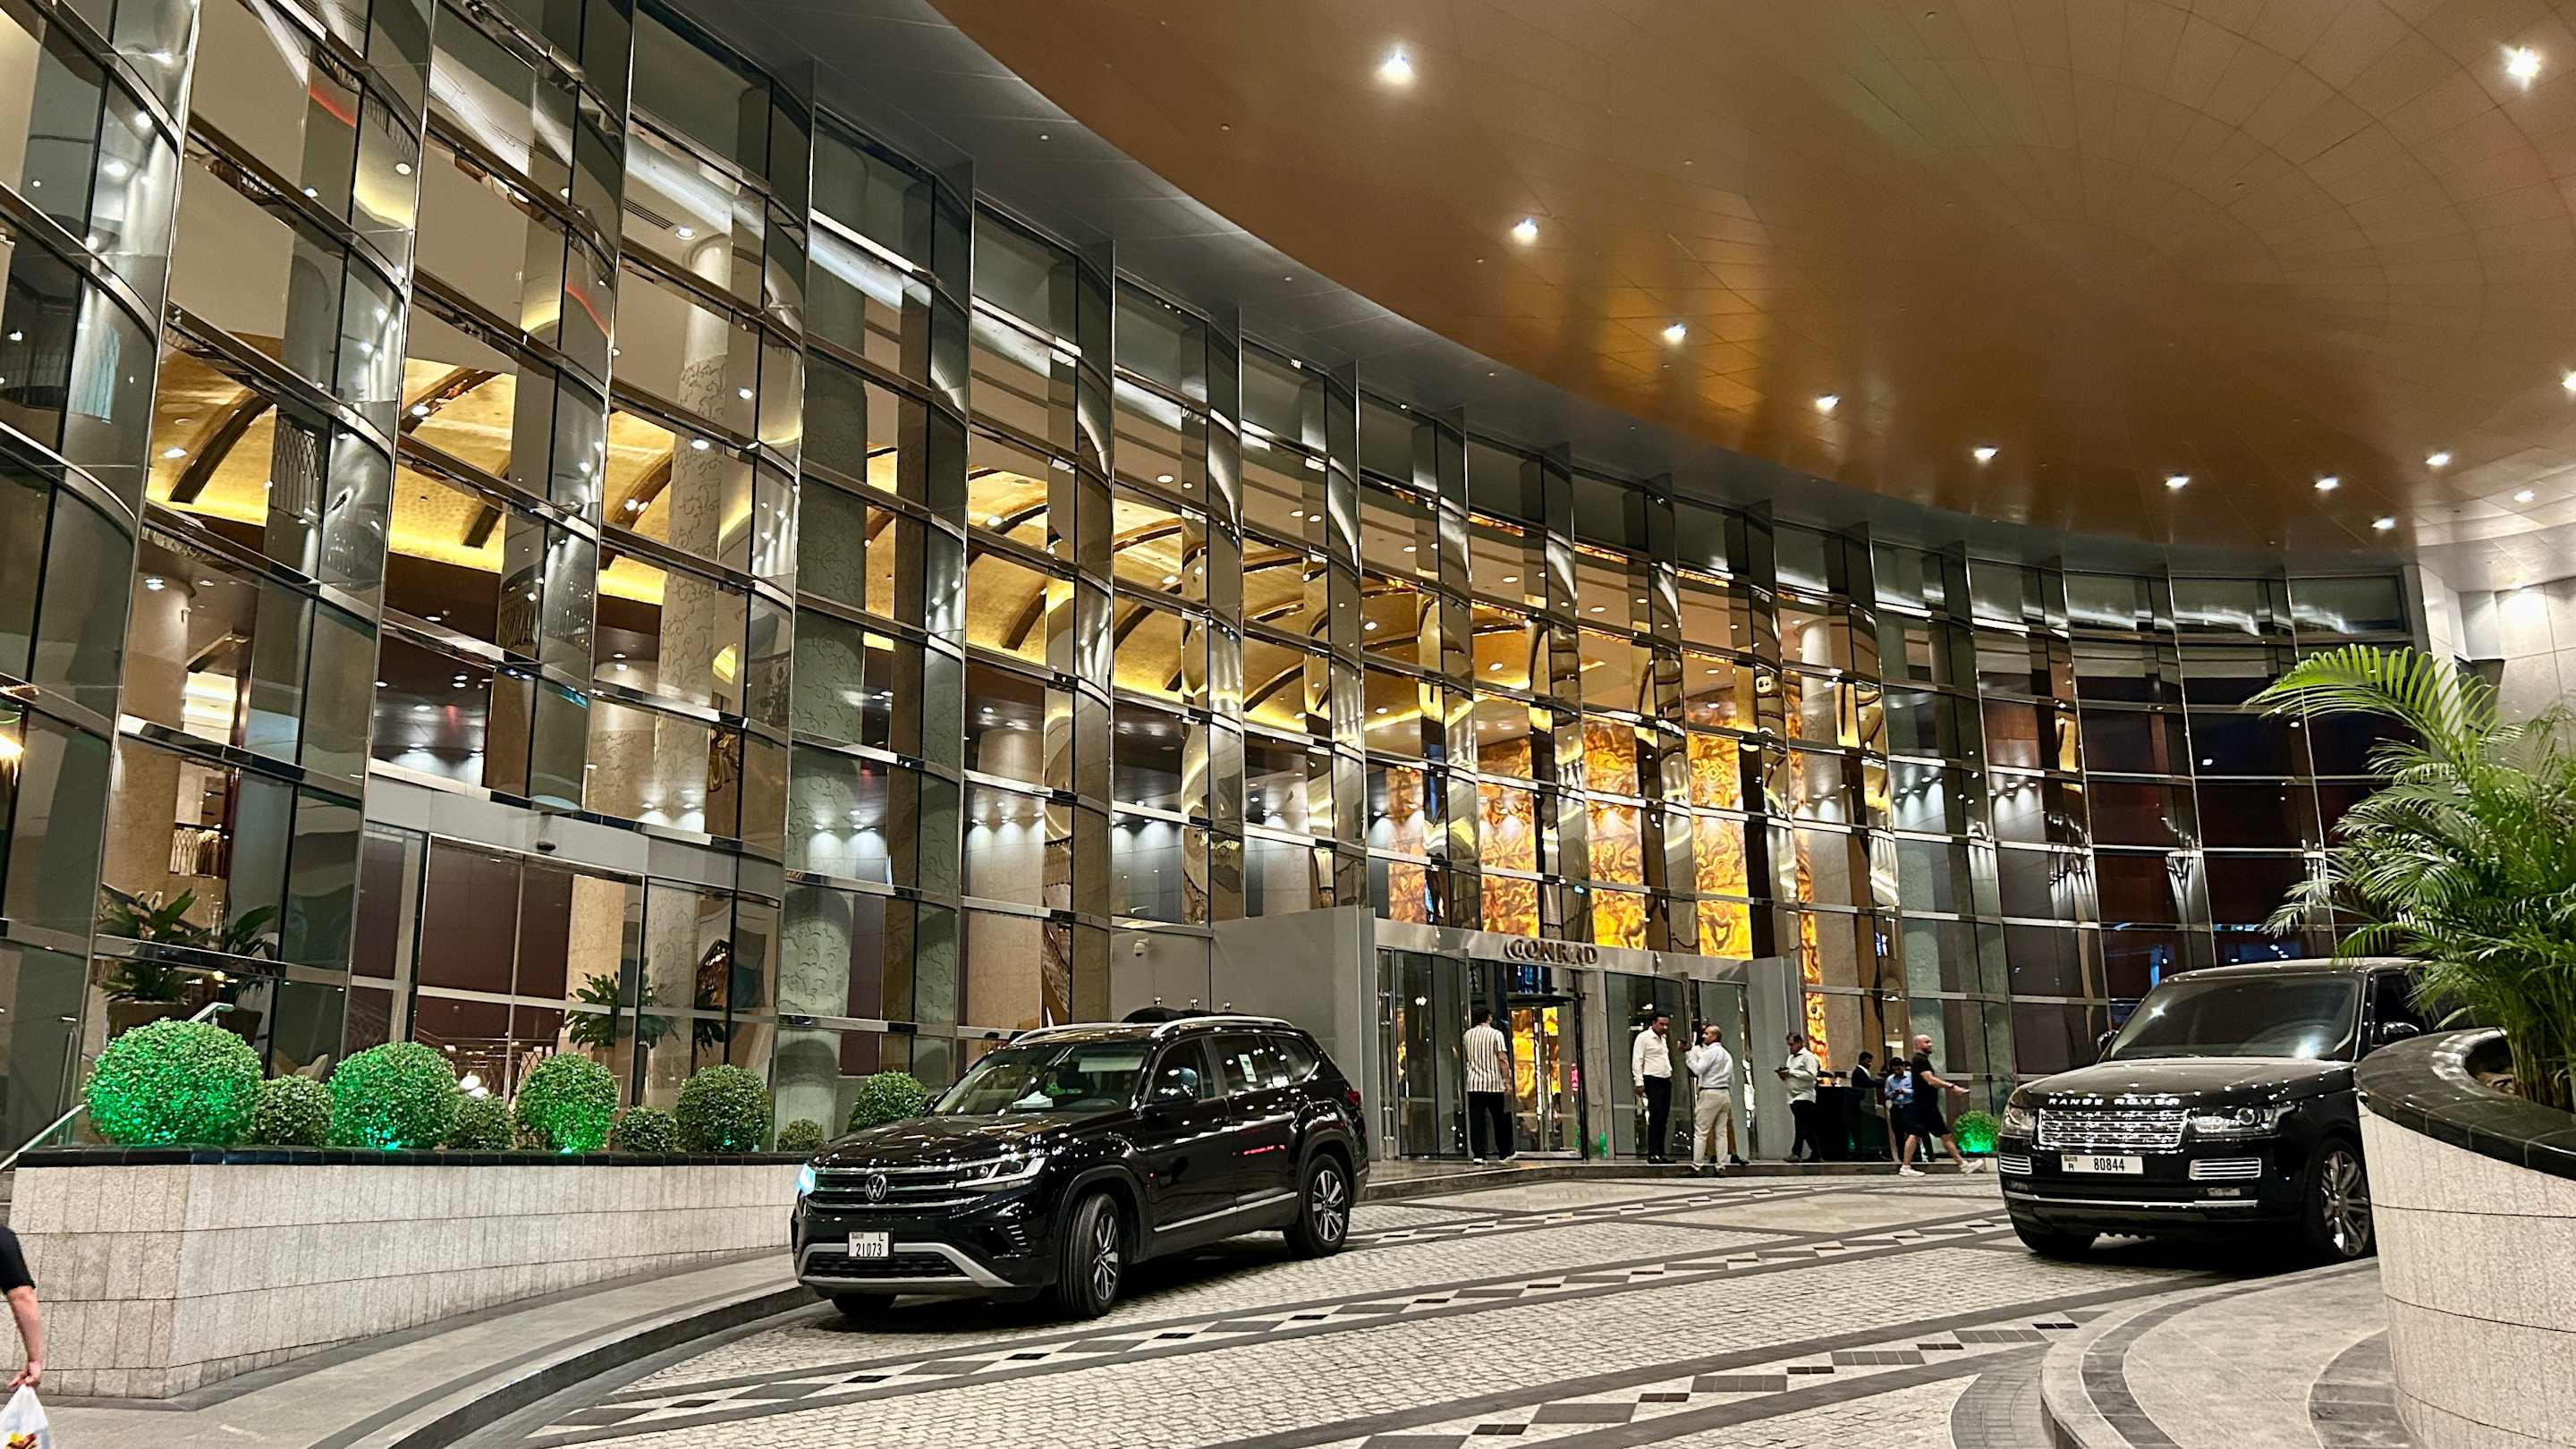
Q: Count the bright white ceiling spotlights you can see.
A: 12